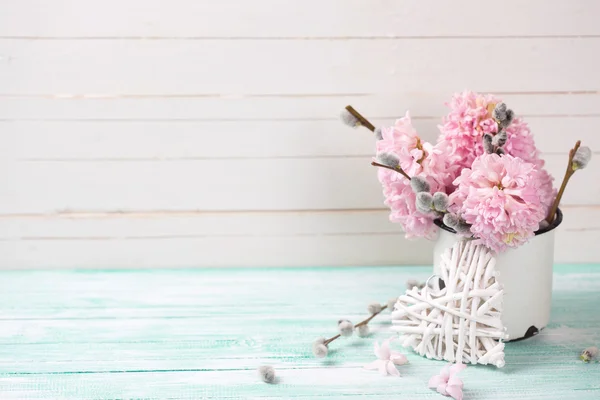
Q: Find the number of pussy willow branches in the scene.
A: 5